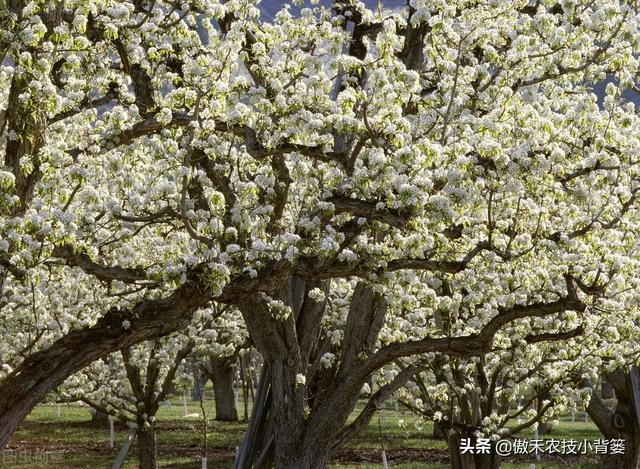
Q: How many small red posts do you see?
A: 0